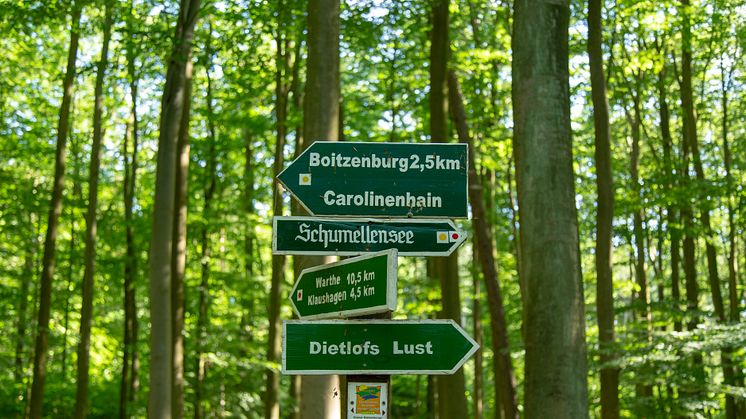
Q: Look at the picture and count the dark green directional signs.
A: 4